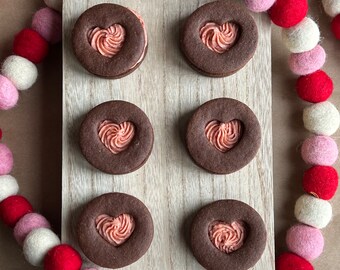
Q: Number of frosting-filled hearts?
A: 6